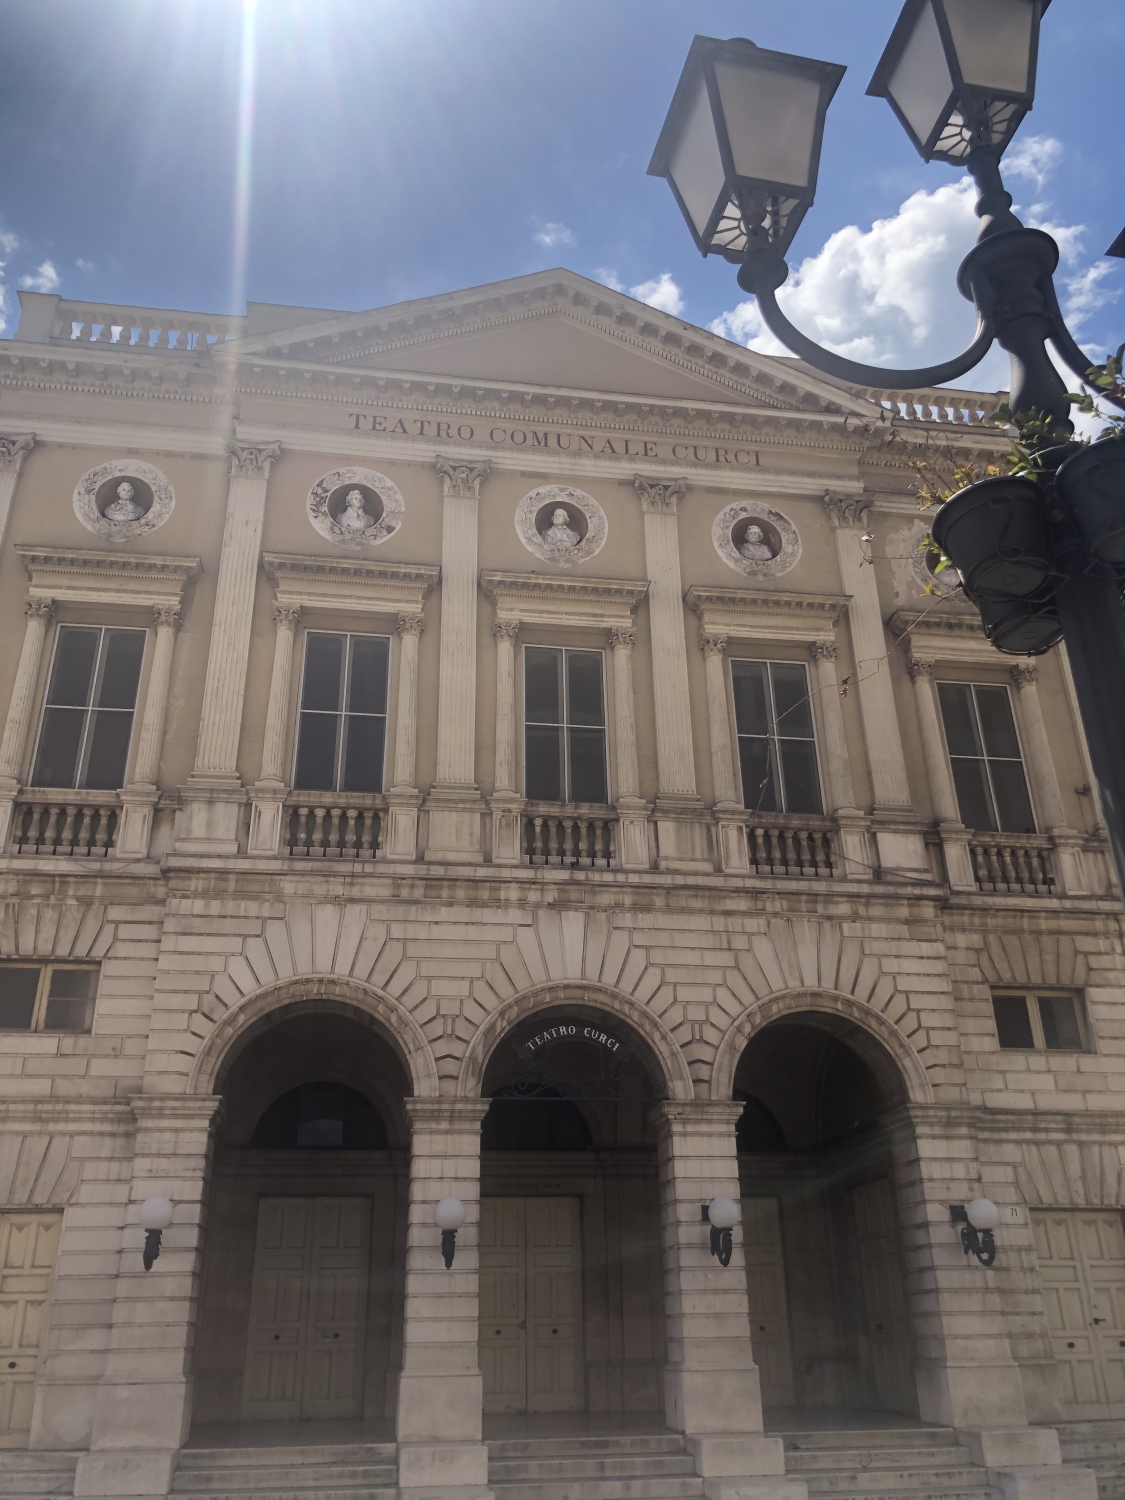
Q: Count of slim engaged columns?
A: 10